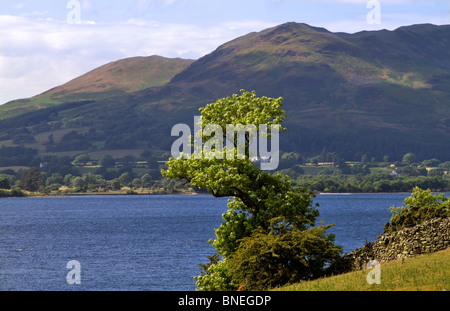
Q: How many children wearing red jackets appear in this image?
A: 0